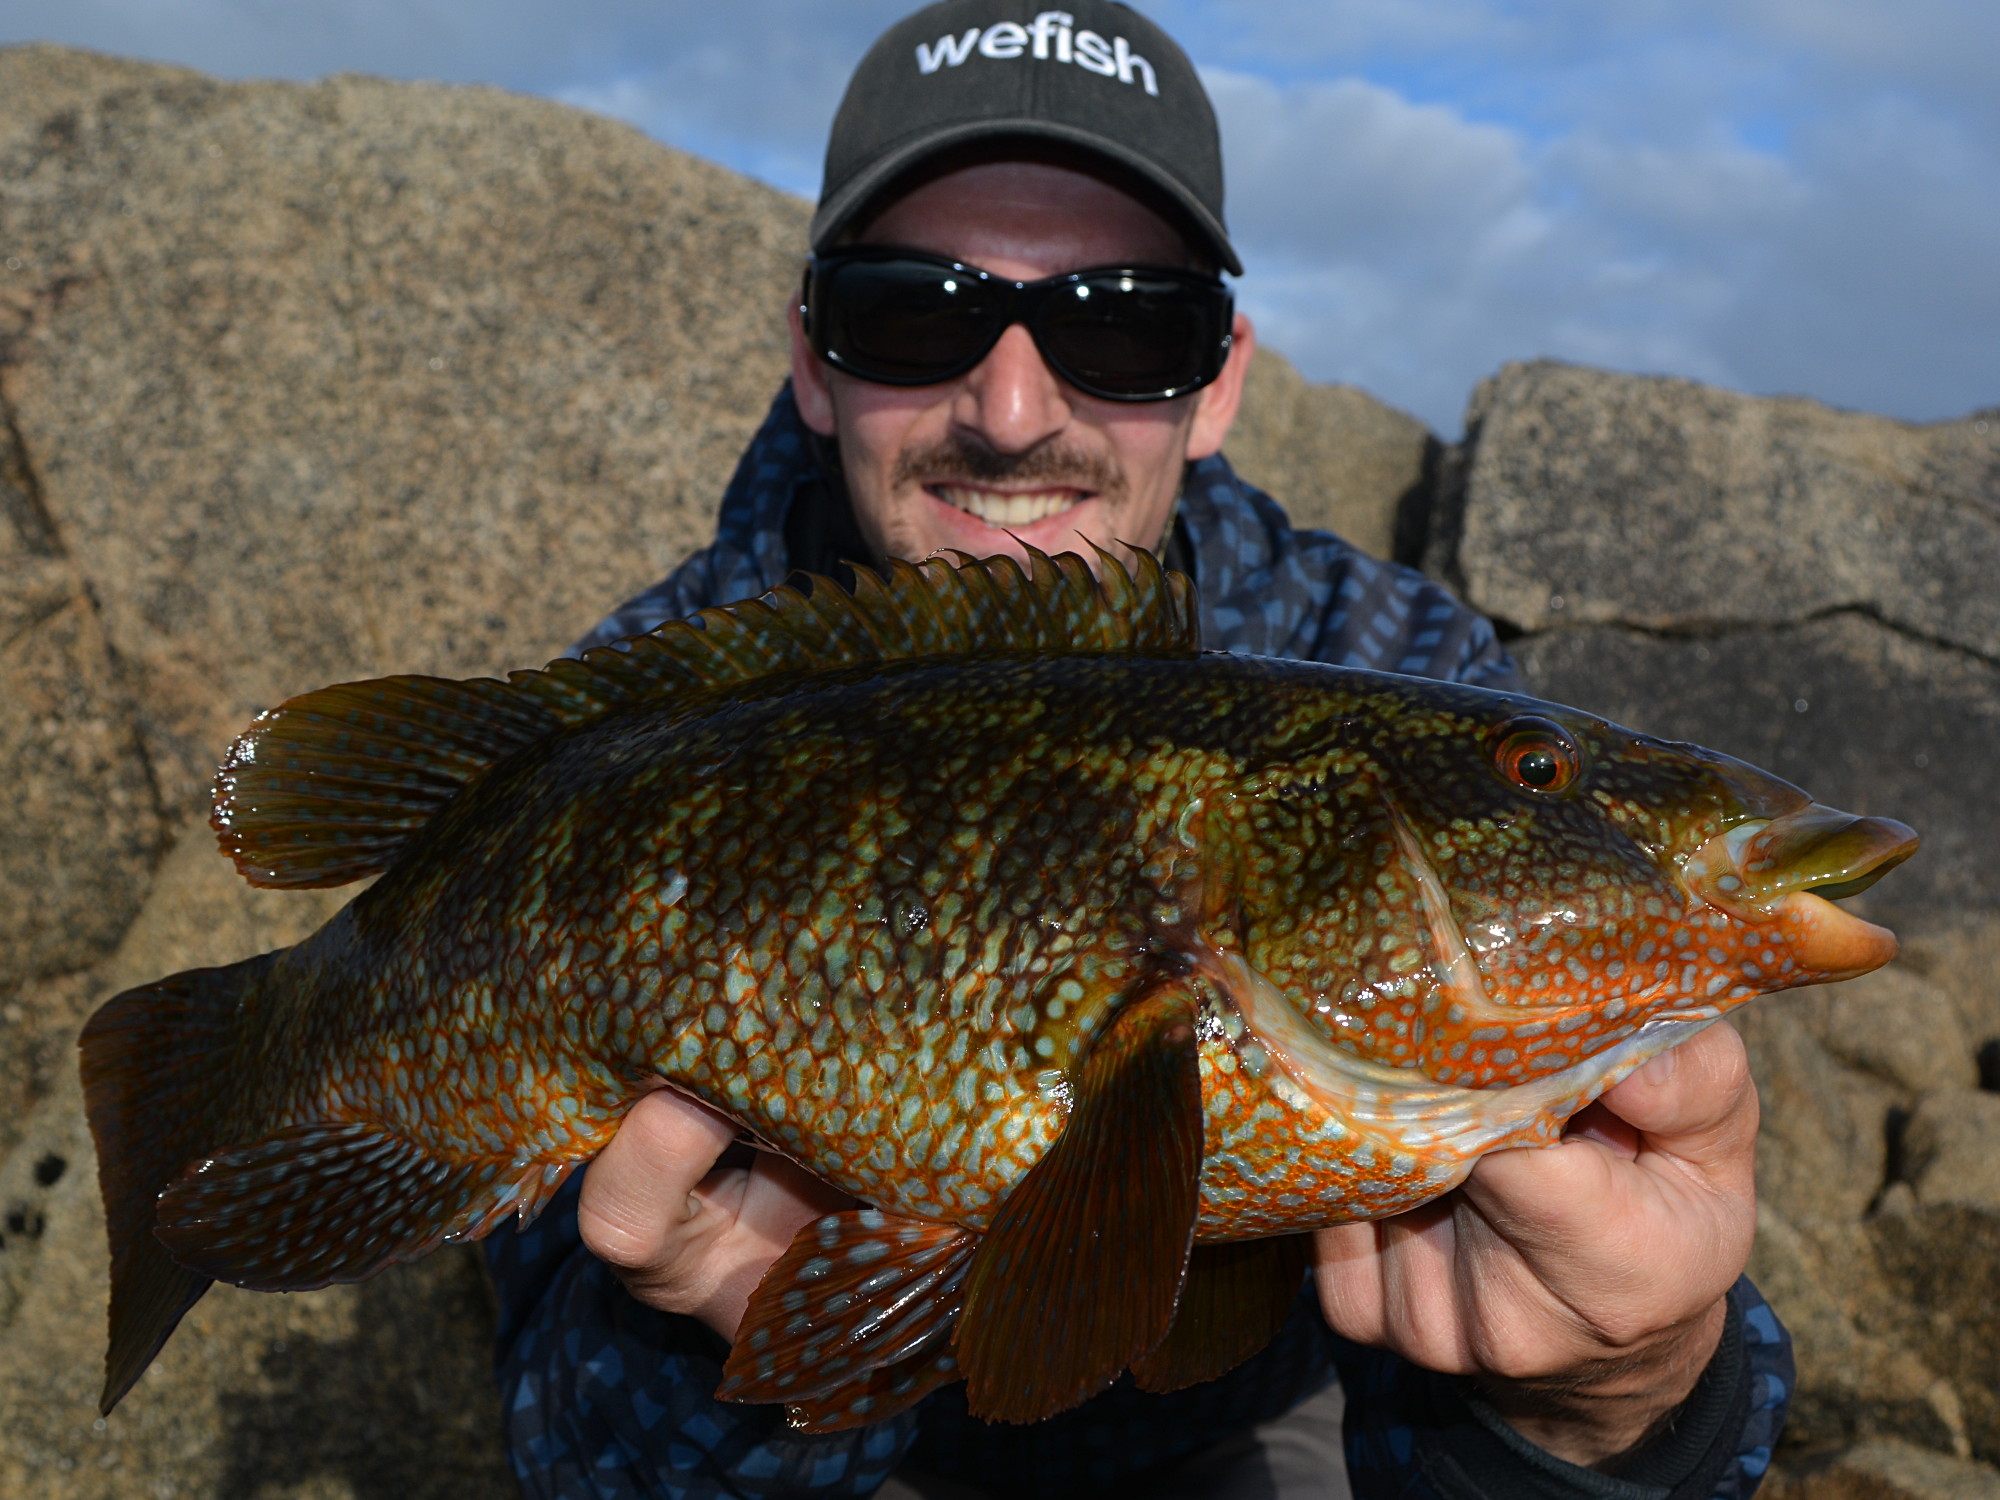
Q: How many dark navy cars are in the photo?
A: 0